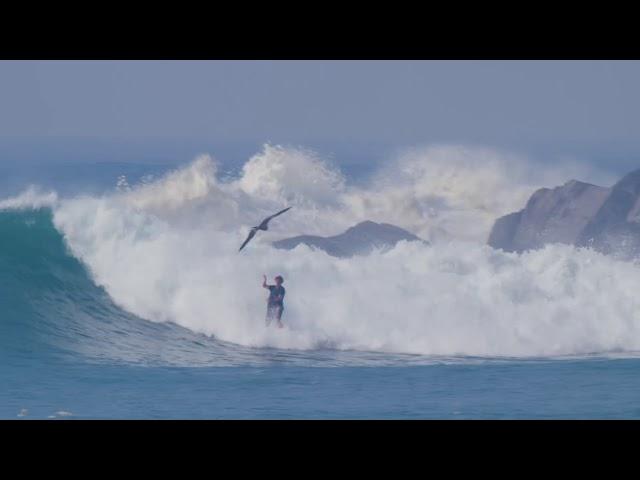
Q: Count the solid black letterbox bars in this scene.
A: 2